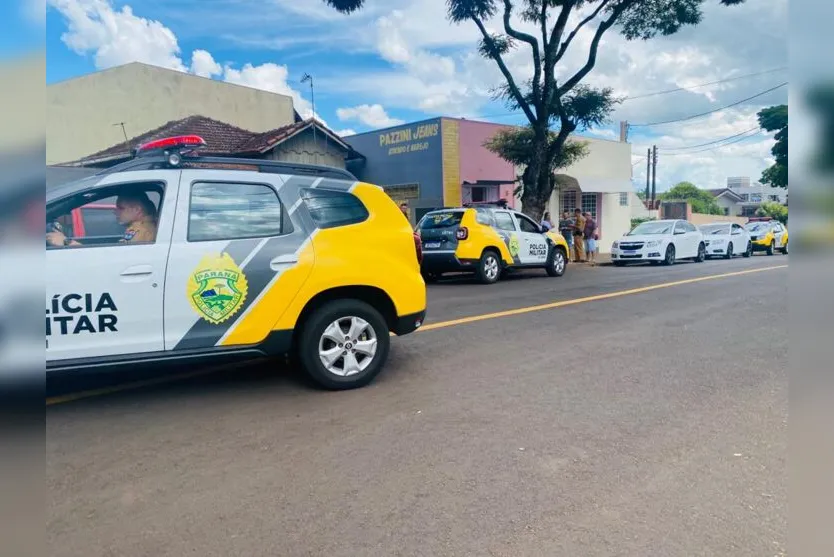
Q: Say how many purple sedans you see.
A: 0